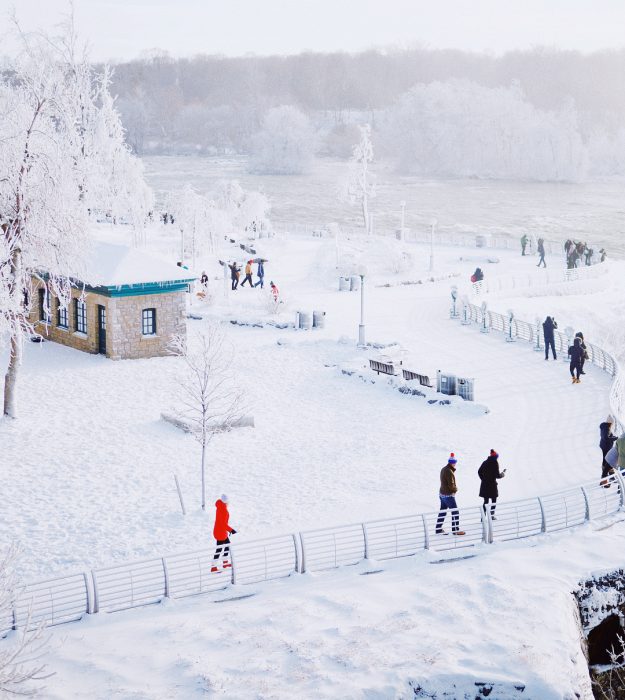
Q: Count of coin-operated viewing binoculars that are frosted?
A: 6